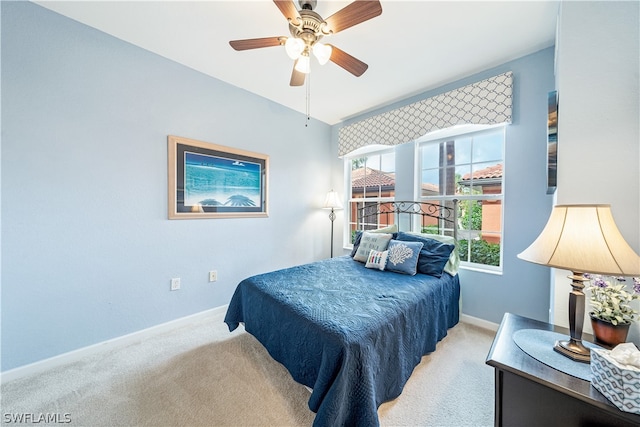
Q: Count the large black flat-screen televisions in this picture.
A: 0